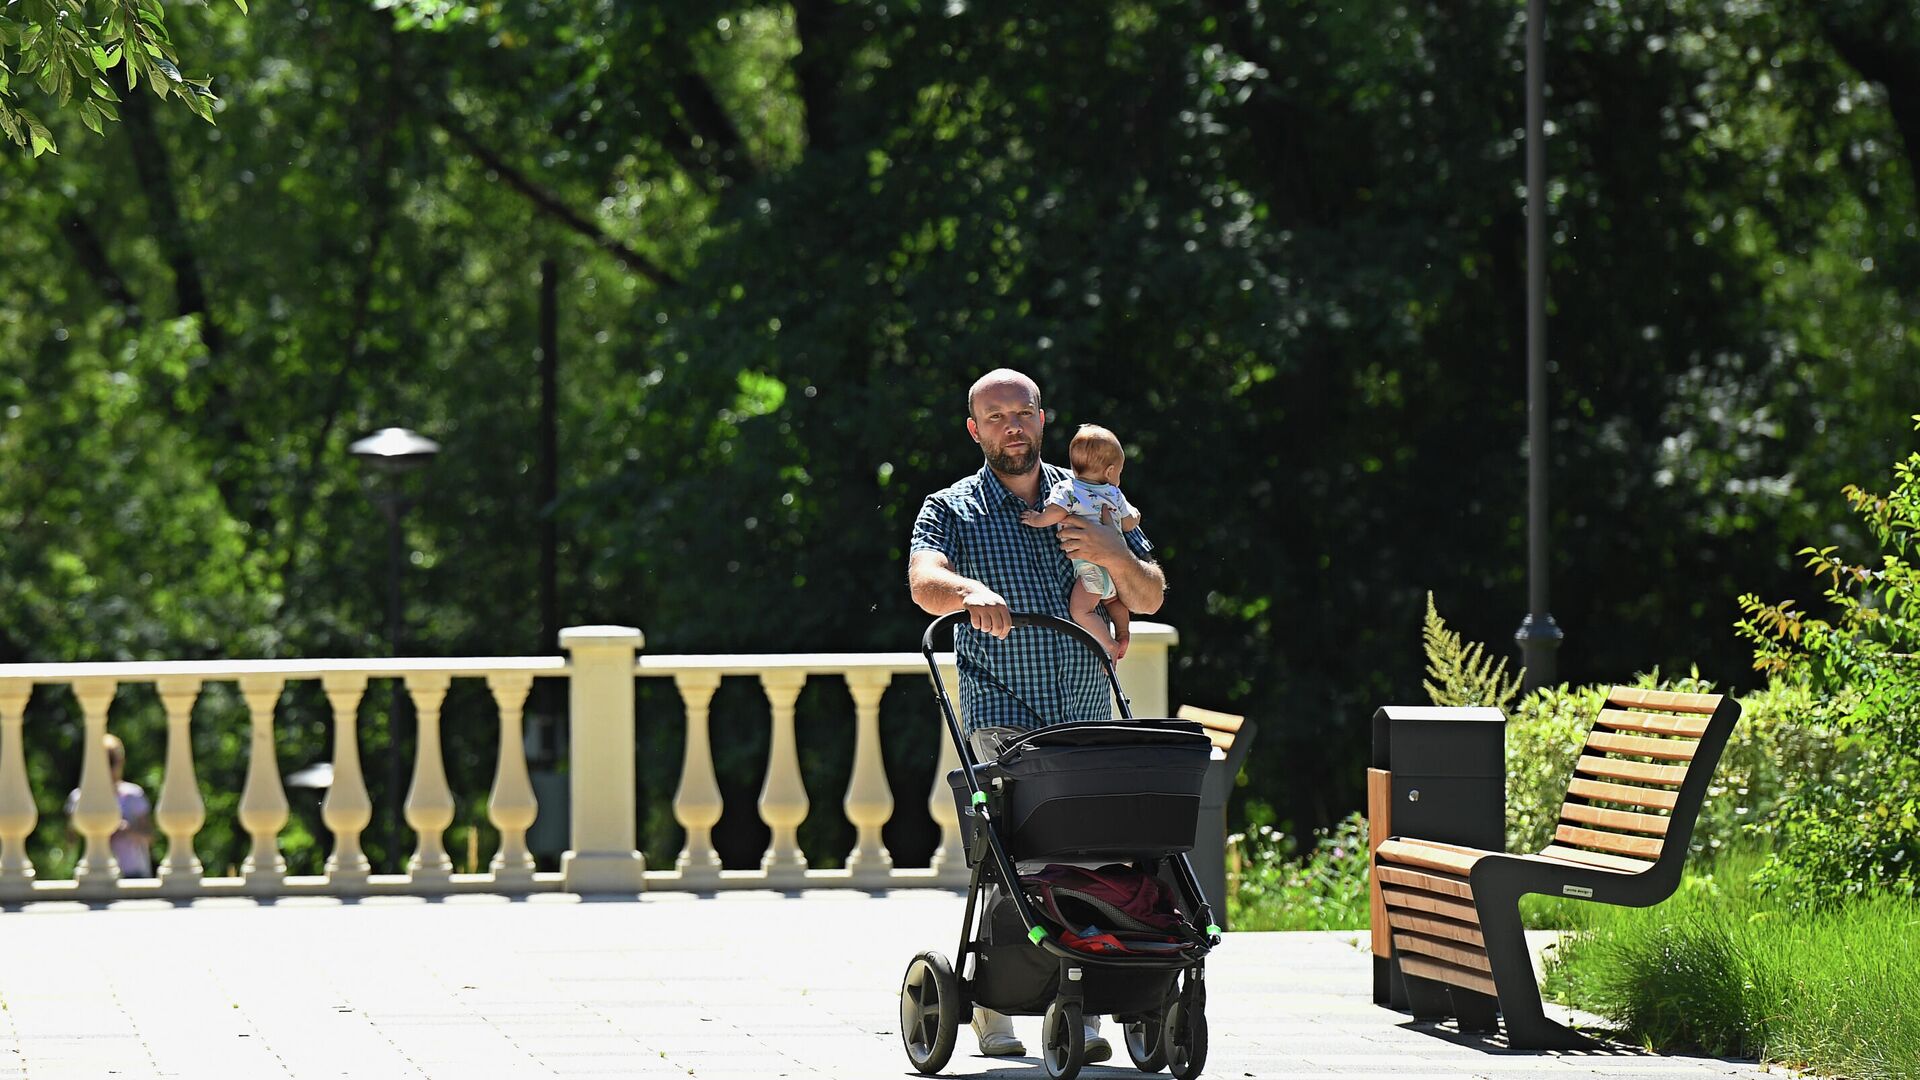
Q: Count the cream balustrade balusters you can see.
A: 11